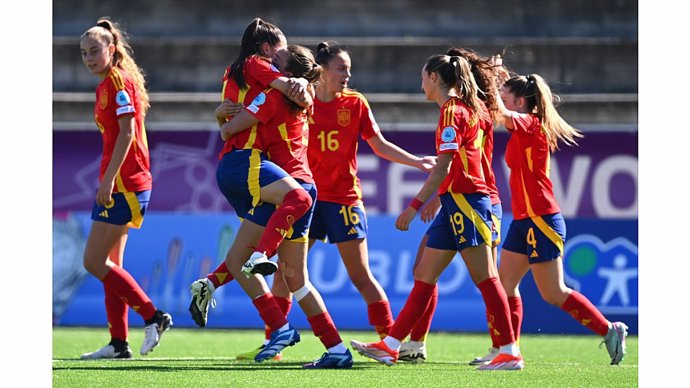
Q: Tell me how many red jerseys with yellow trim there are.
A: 7